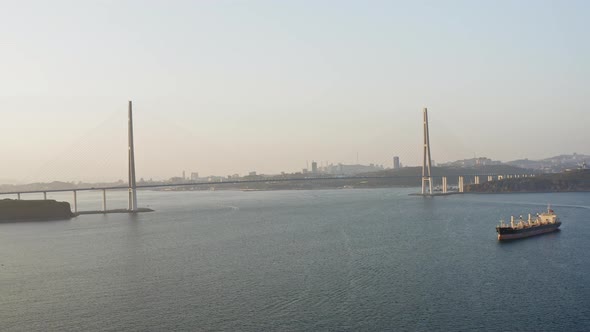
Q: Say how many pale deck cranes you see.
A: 4